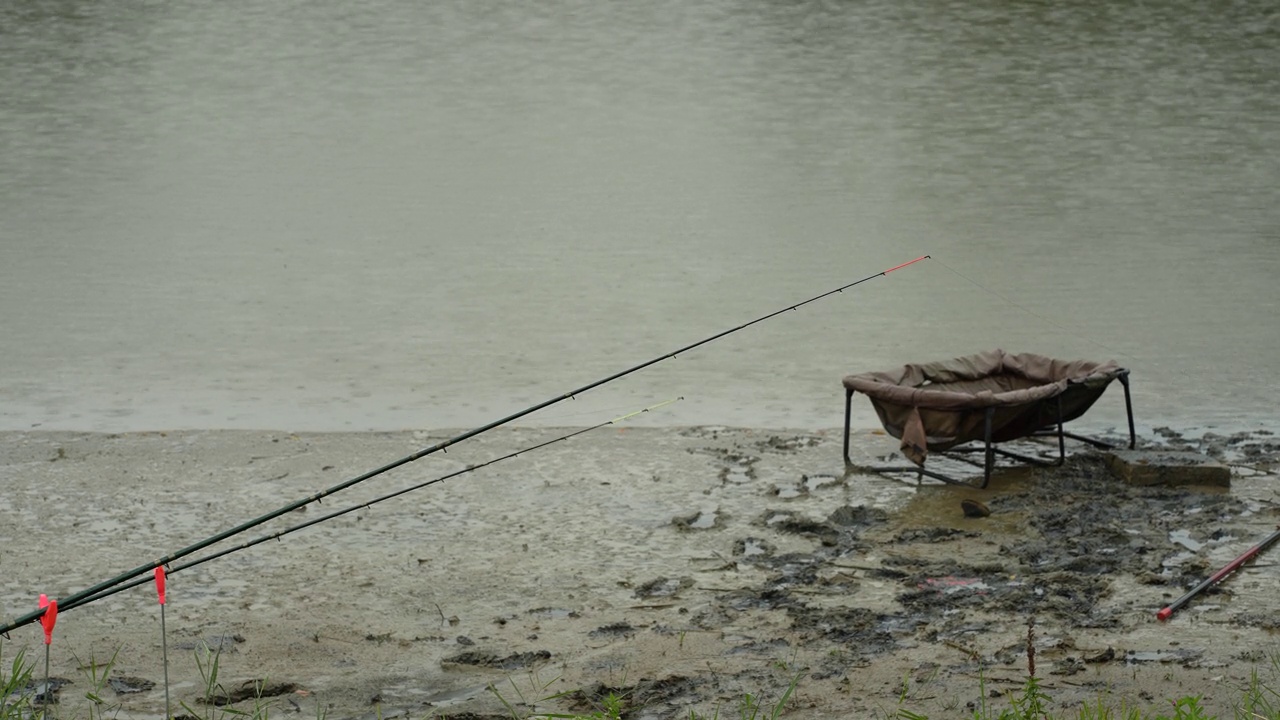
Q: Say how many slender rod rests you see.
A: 2